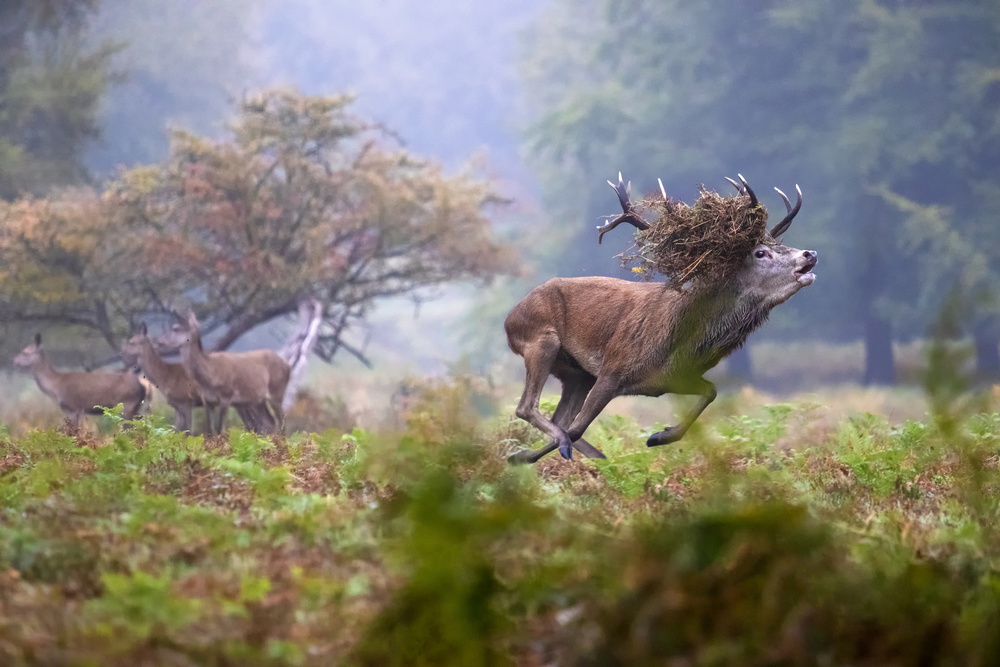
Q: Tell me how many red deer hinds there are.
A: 3